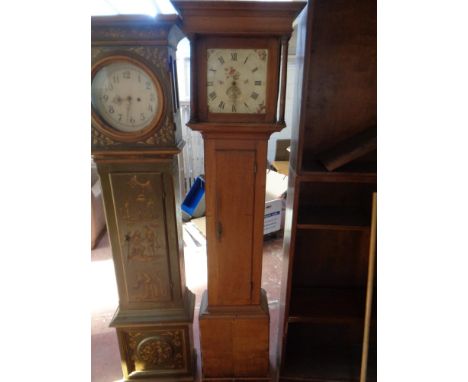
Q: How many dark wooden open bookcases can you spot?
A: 1